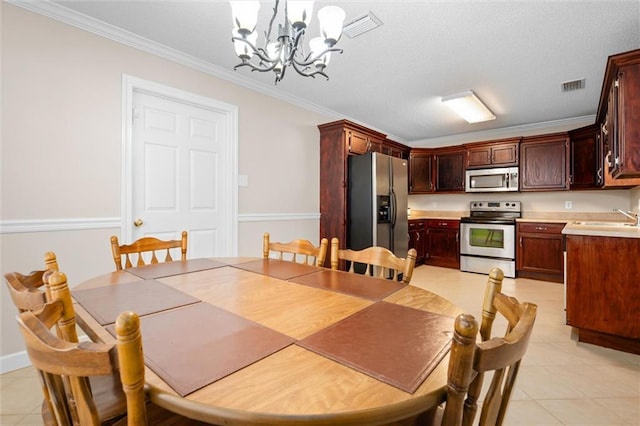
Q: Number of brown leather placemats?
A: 6